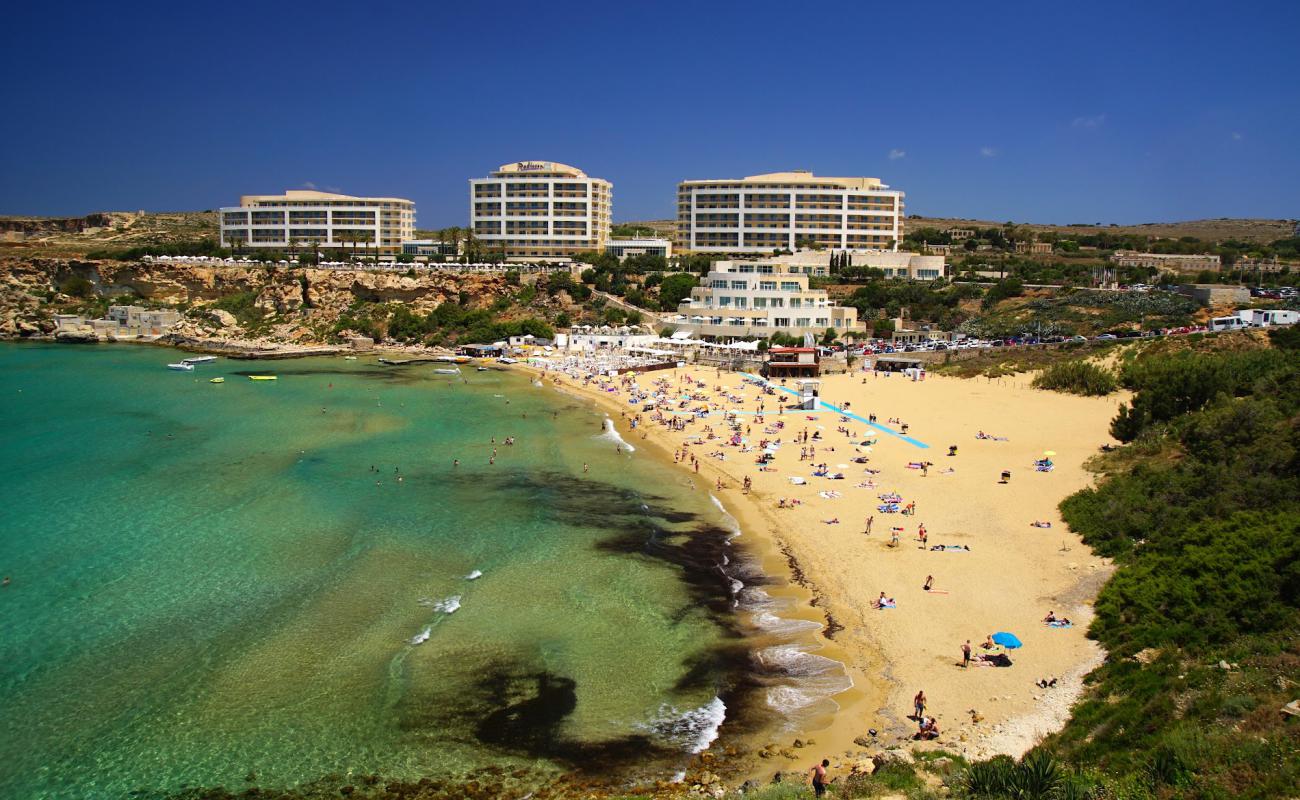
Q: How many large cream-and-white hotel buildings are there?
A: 3